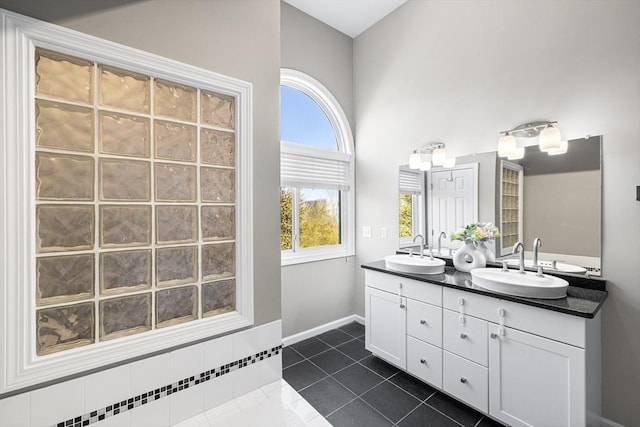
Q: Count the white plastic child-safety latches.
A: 3